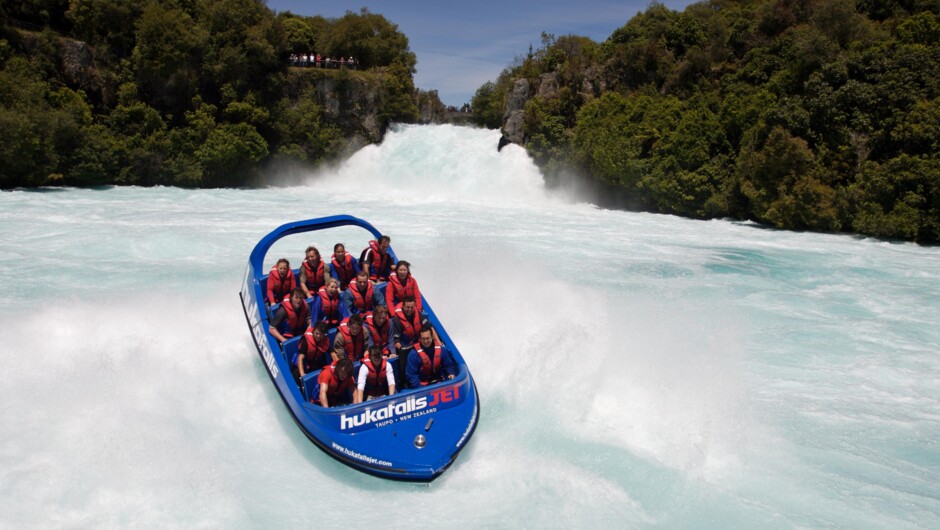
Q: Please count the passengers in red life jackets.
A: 15